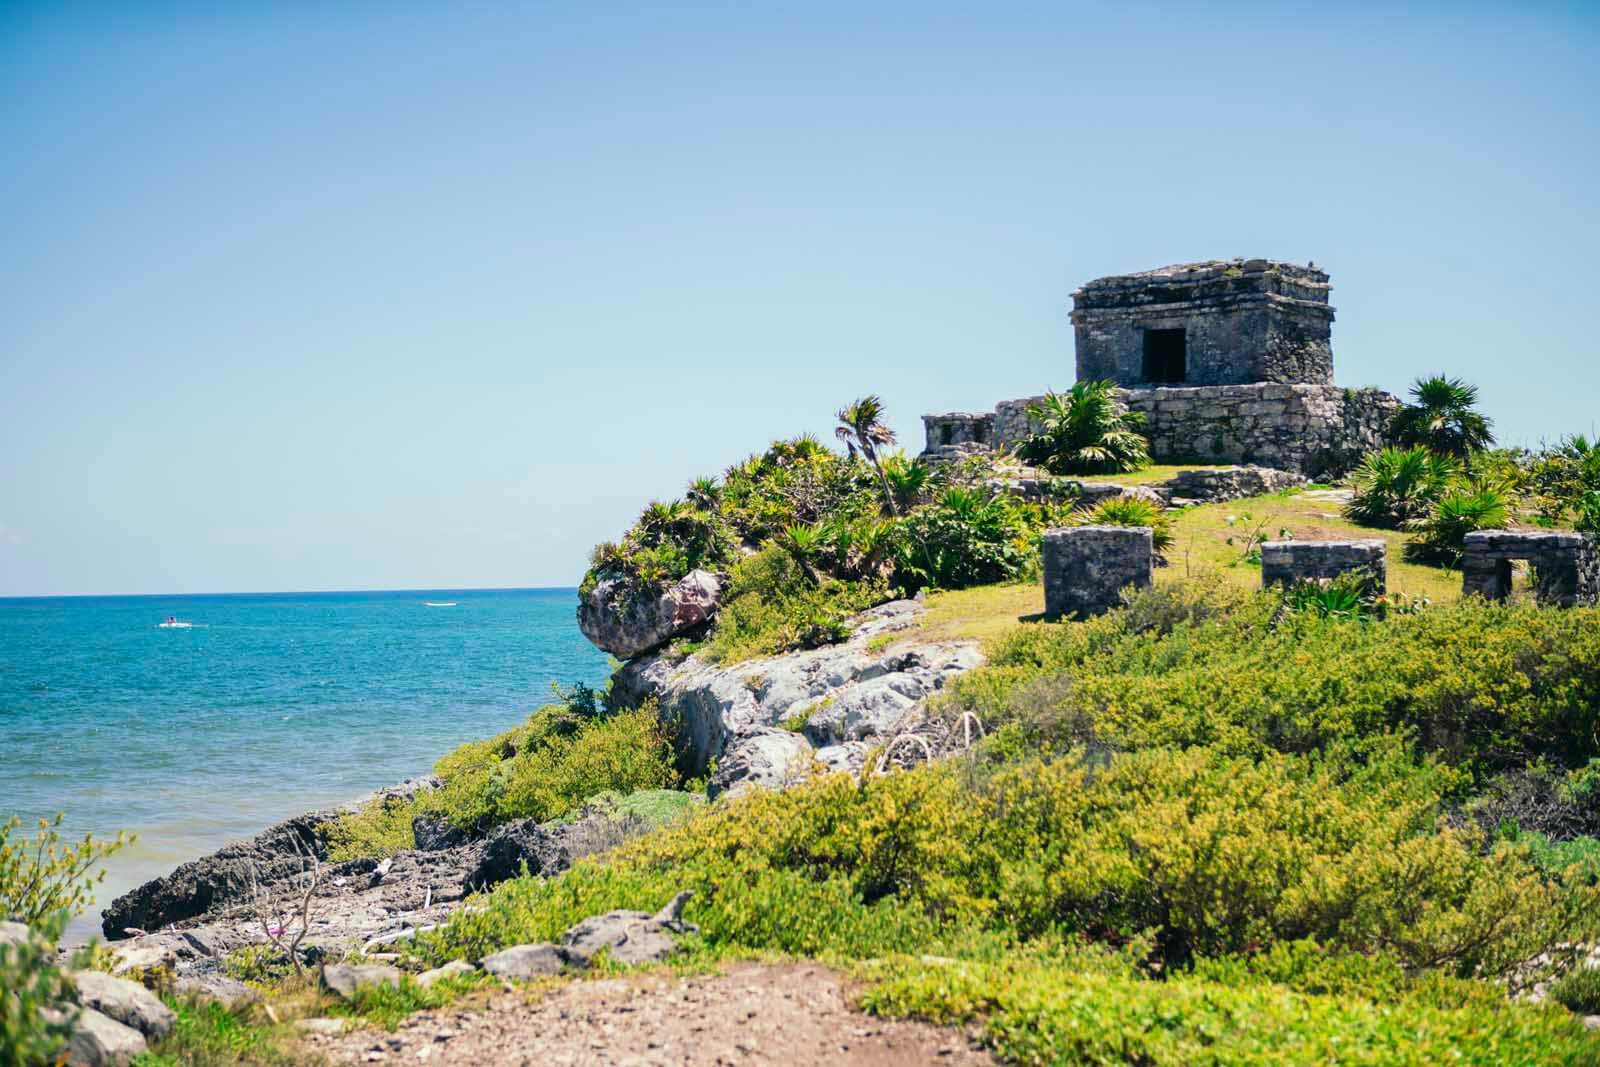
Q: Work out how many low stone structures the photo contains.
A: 3